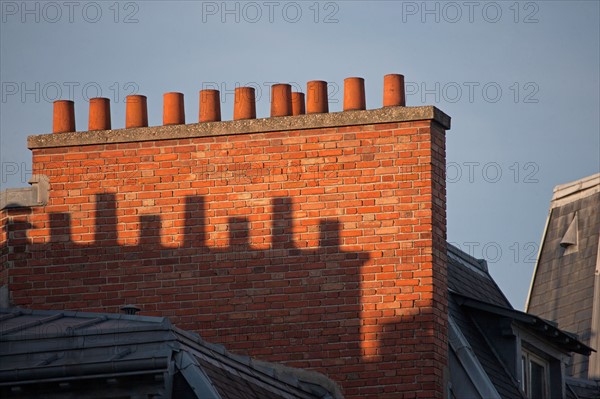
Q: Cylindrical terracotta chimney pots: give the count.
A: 11